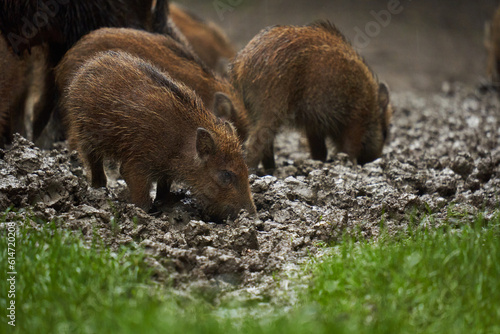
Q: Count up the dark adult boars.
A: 1